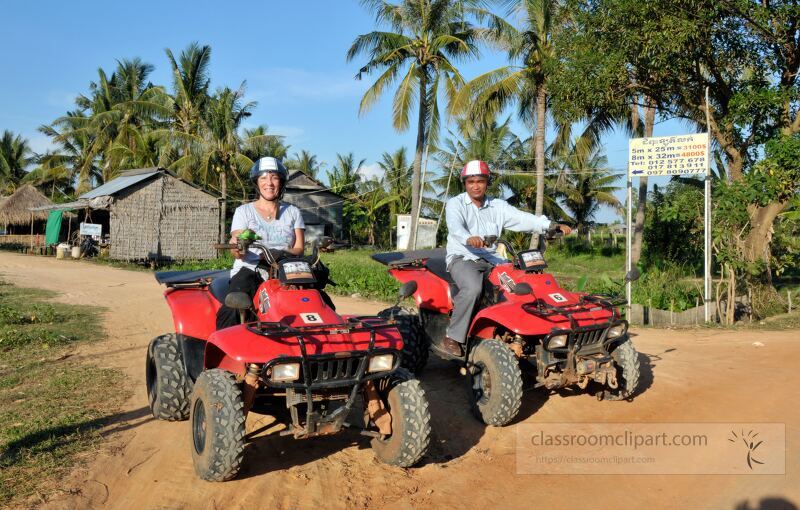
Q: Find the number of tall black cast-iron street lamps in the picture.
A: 0